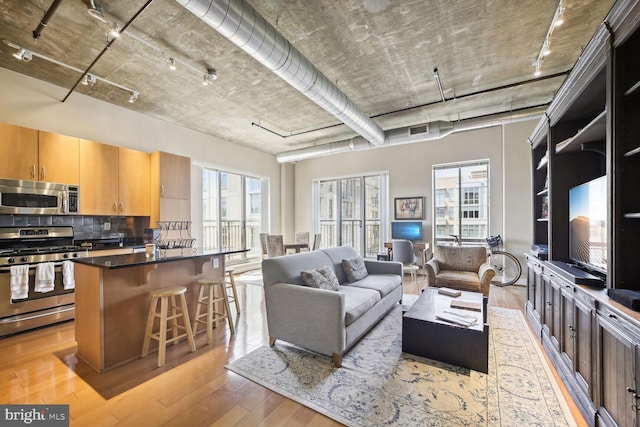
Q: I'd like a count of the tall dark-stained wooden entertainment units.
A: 1